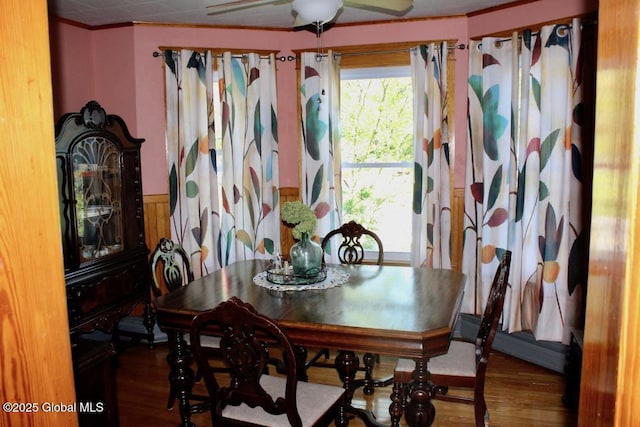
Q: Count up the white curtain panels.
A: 6